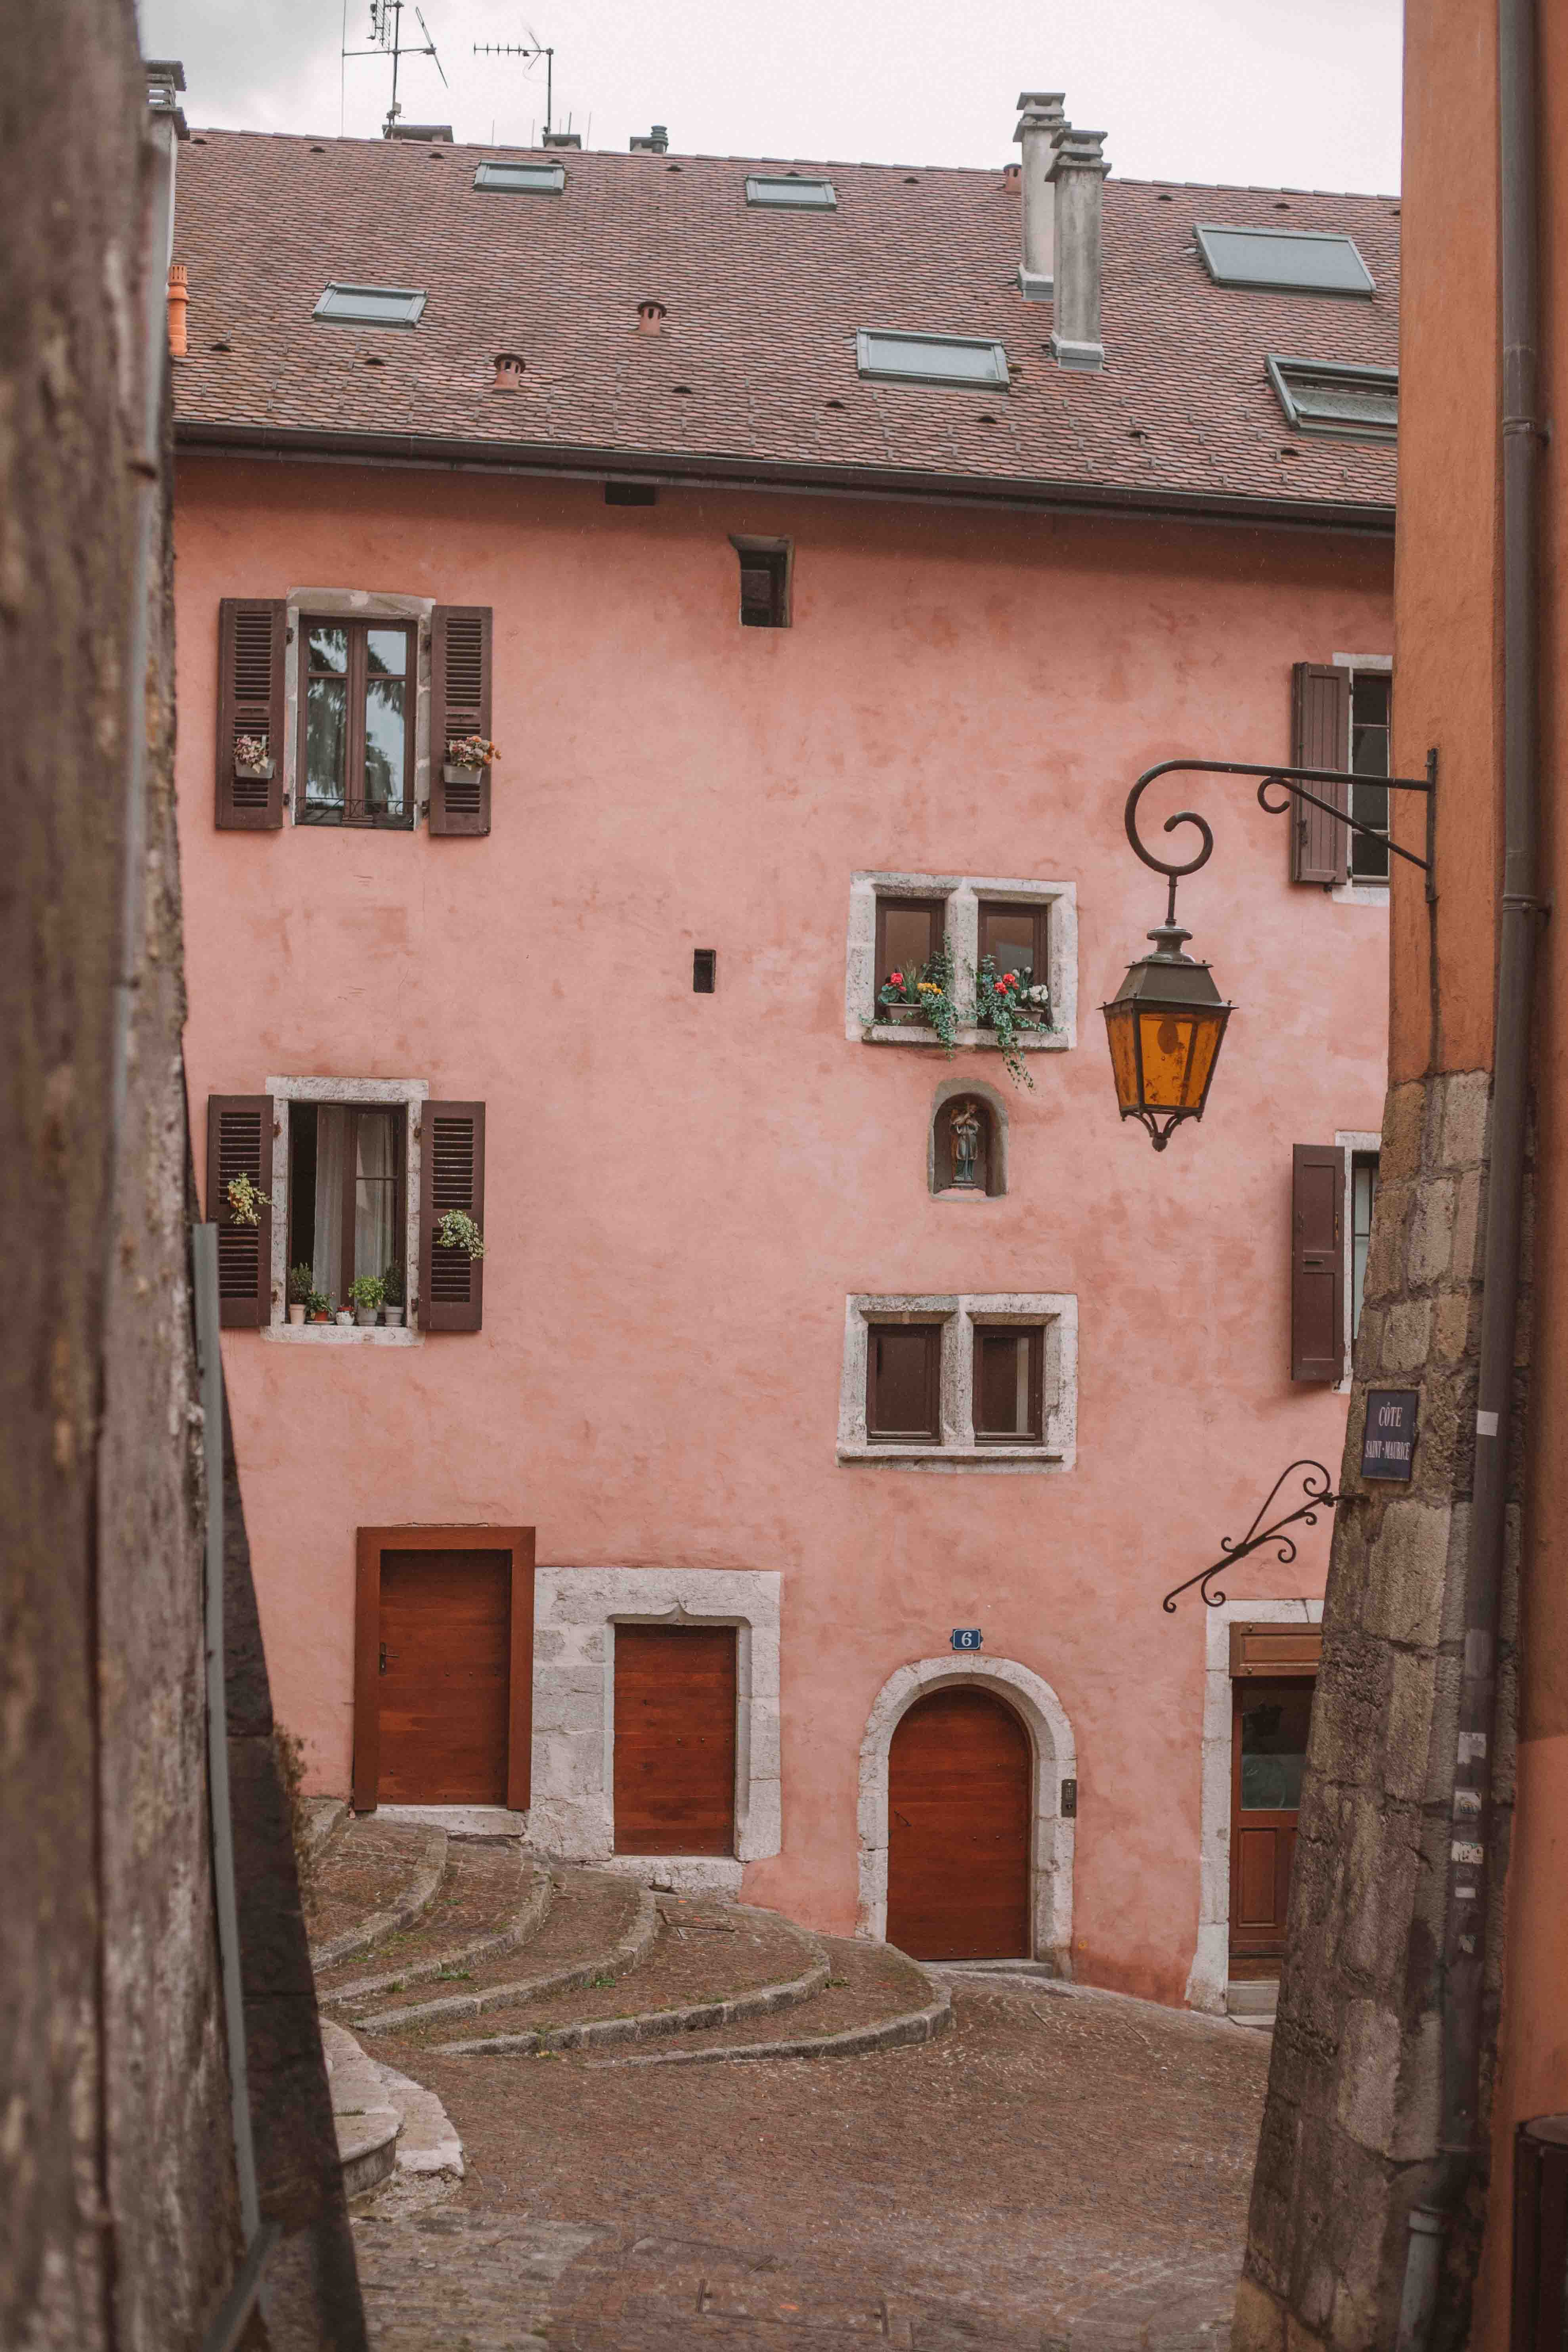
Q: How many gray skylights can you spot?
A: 6